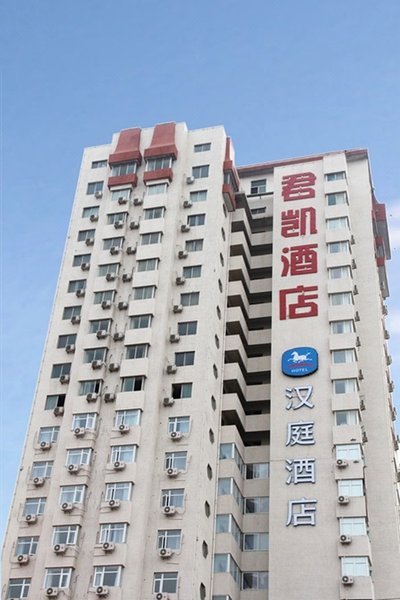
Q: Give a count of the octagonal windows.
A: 13